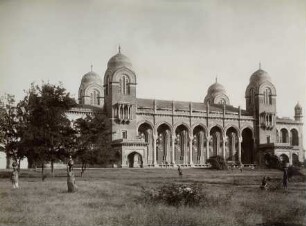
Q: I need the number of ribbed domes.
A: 4